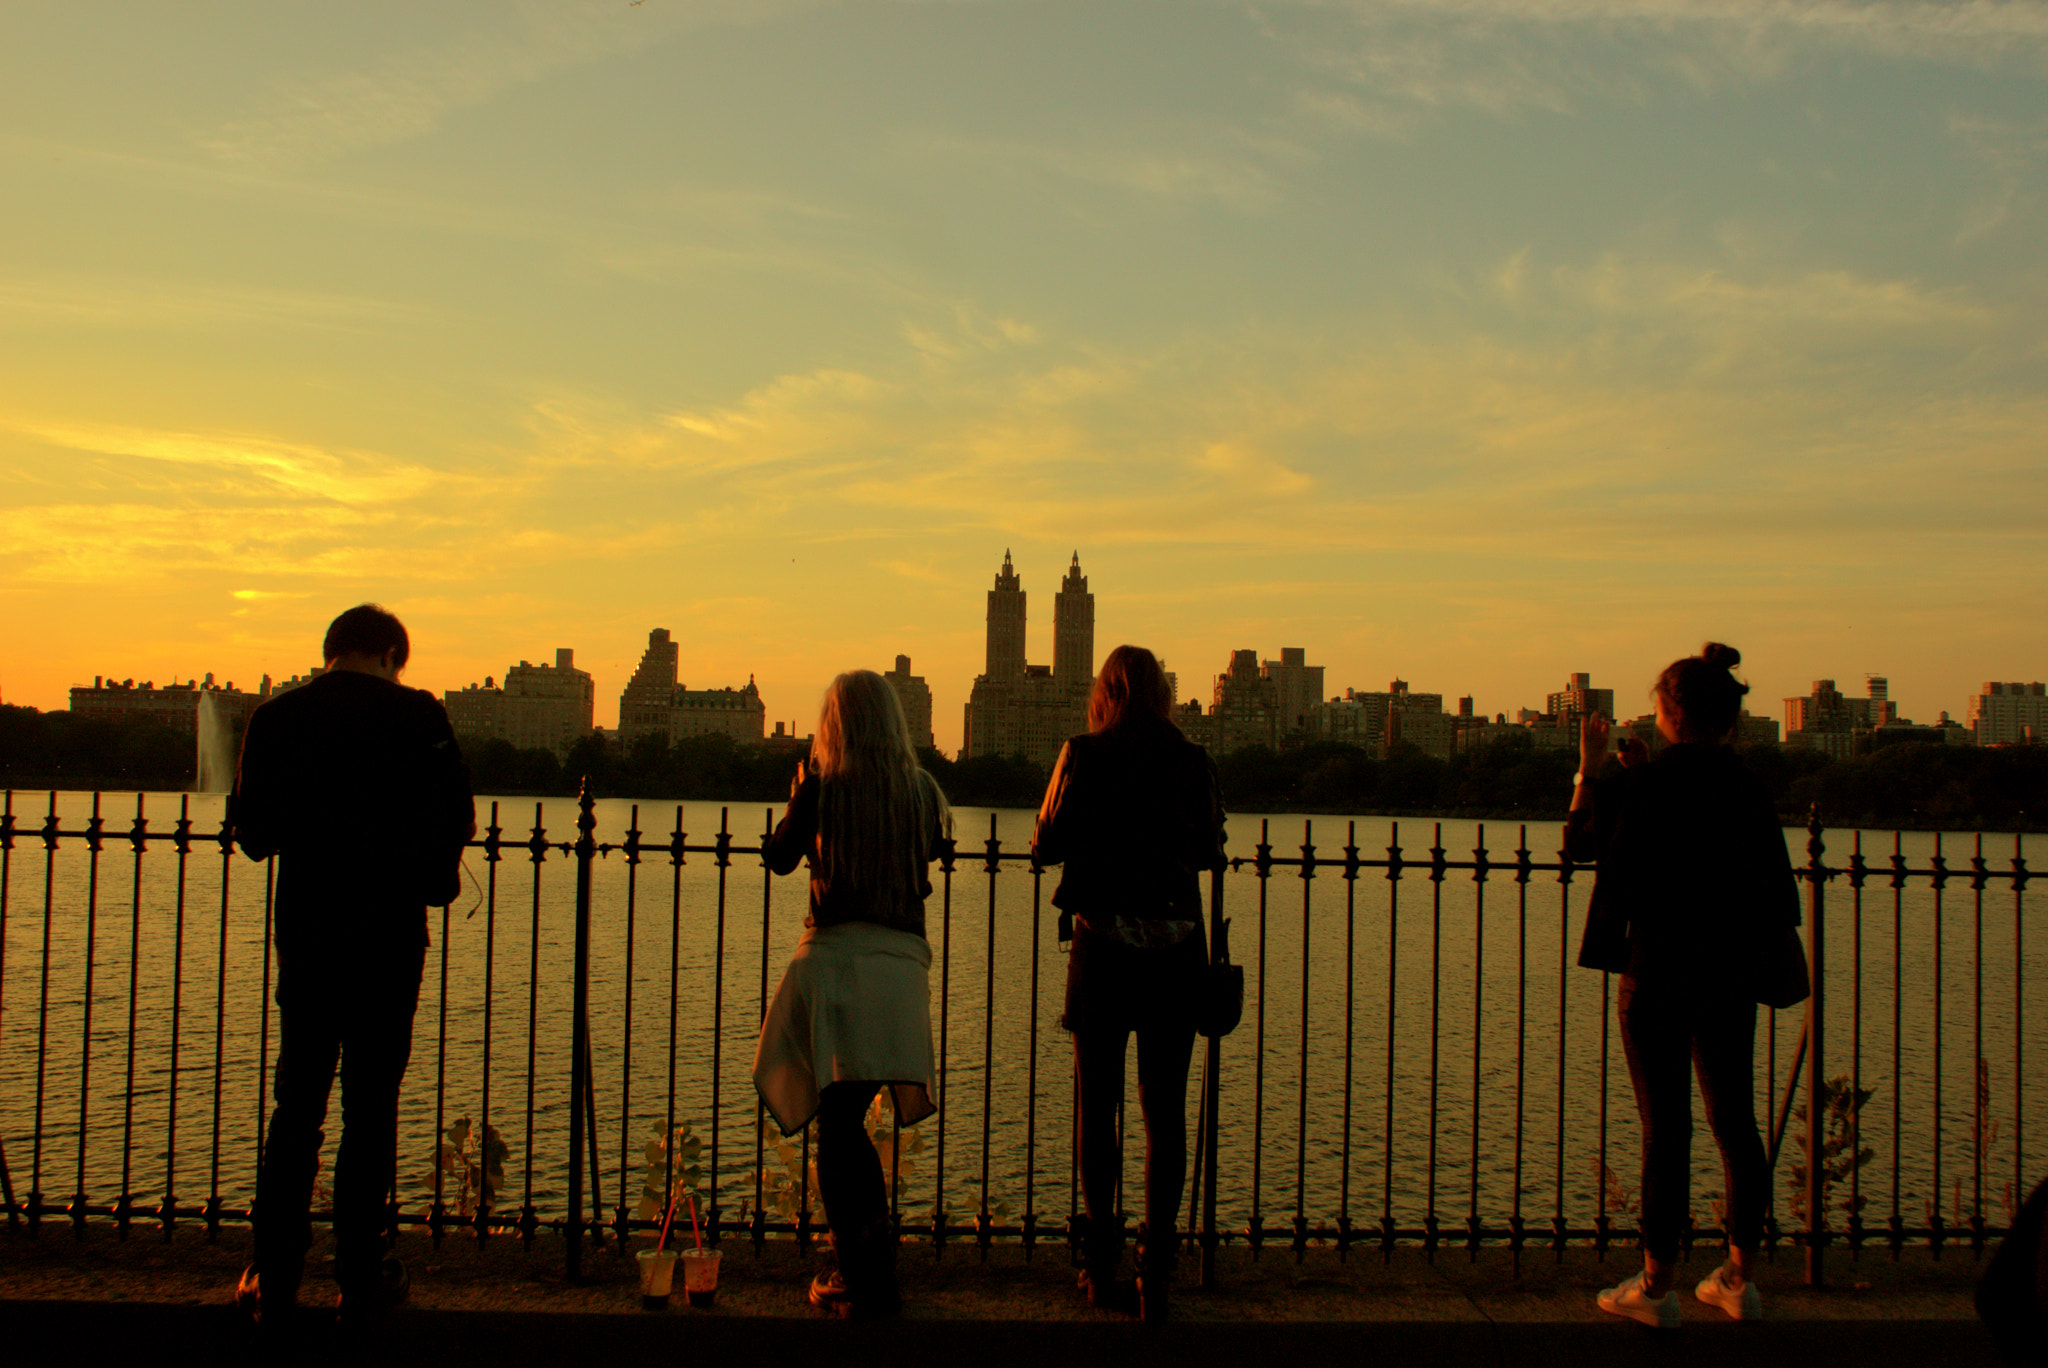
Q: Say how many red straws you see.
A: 2